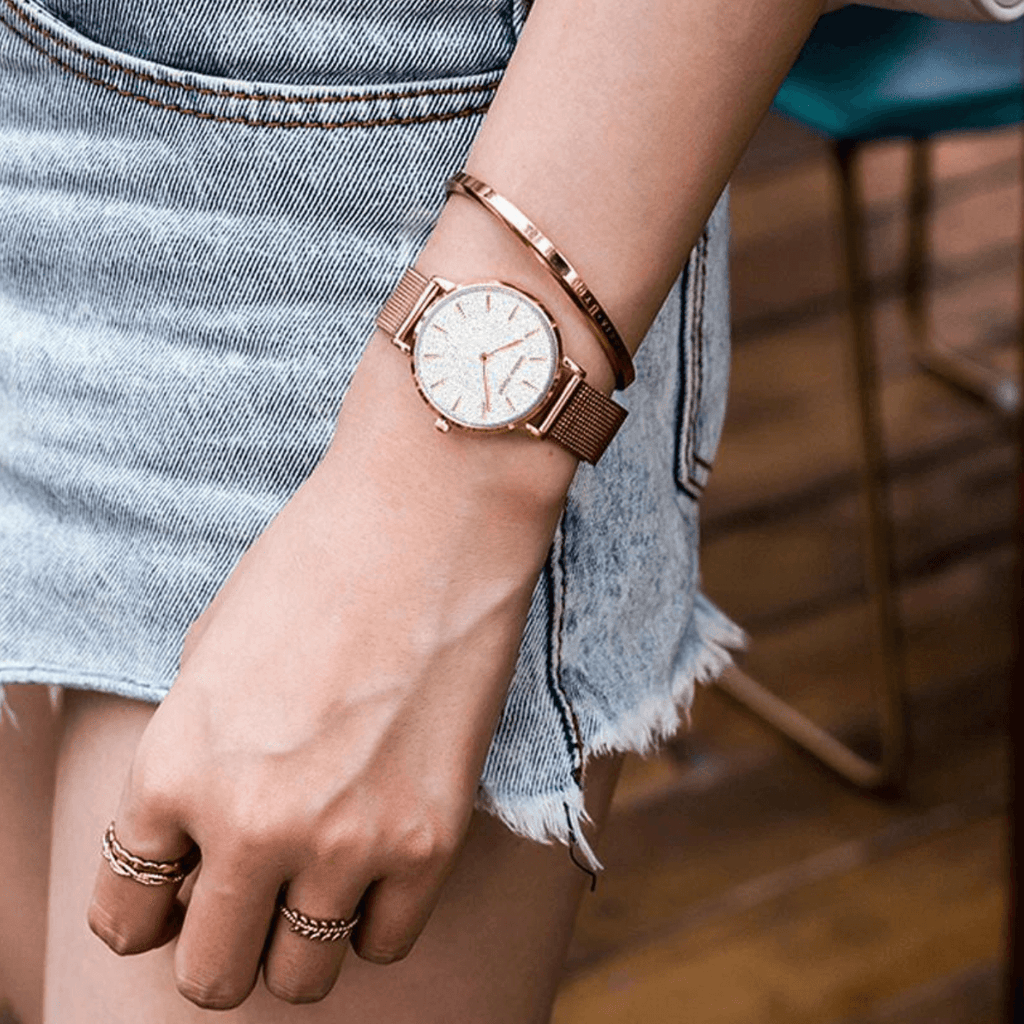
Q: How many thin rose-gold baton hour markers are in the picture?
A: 12